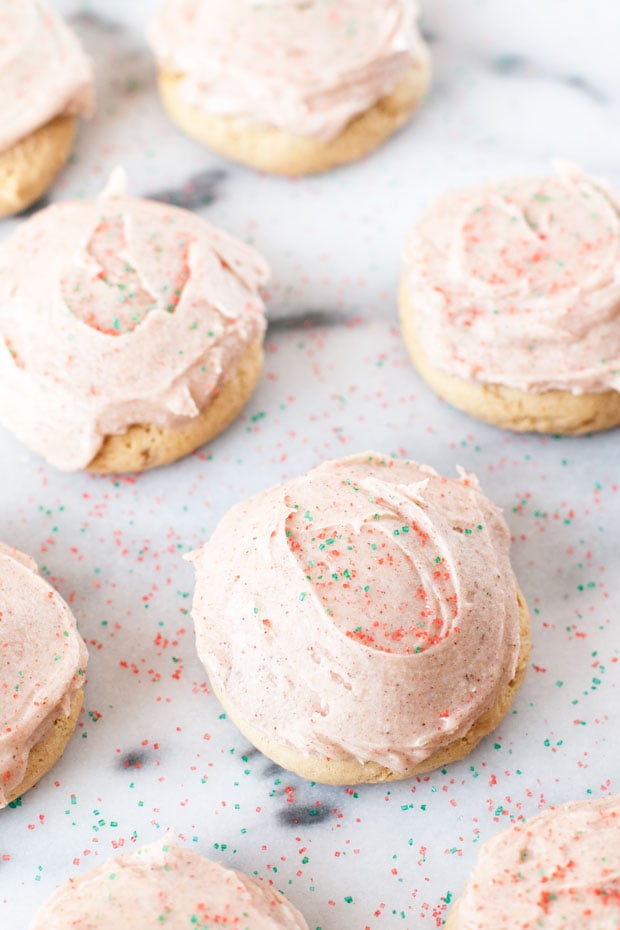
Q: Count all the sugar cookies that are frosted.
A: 8